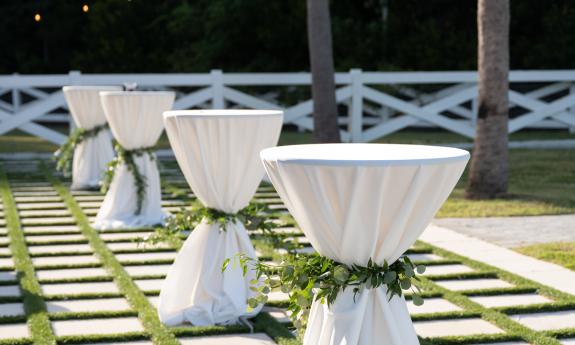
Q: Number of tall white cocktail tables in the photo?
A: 4